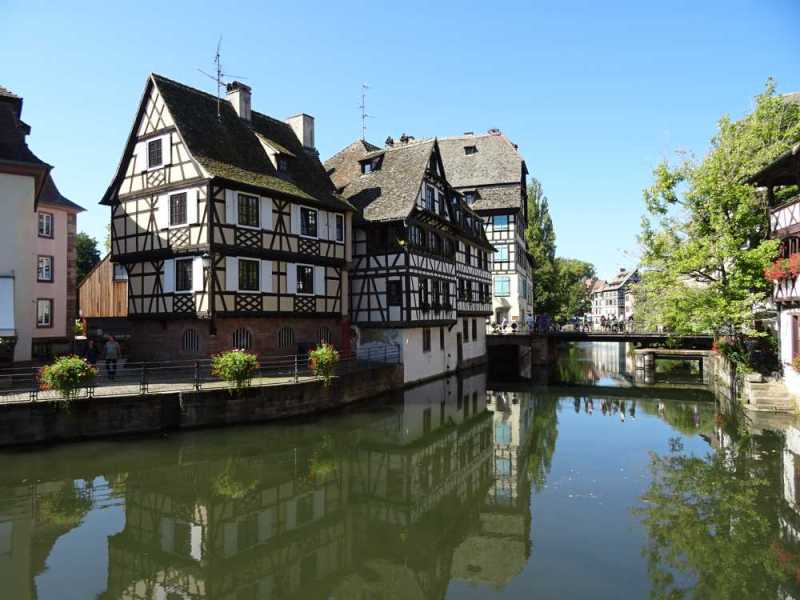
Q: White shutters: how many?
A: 15